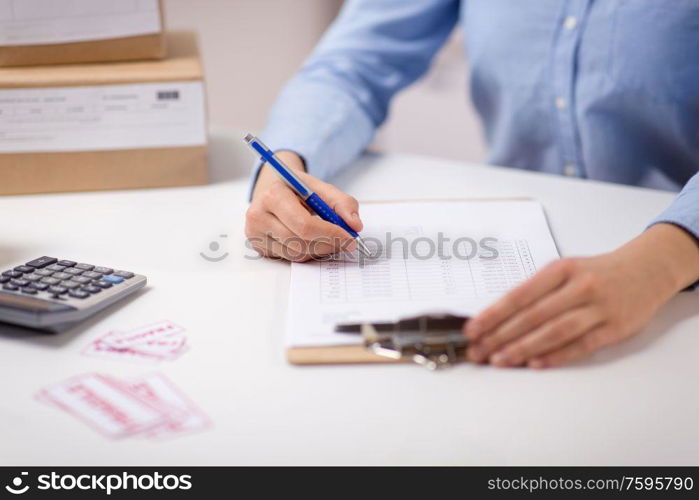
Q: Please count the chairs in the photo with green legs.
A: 0